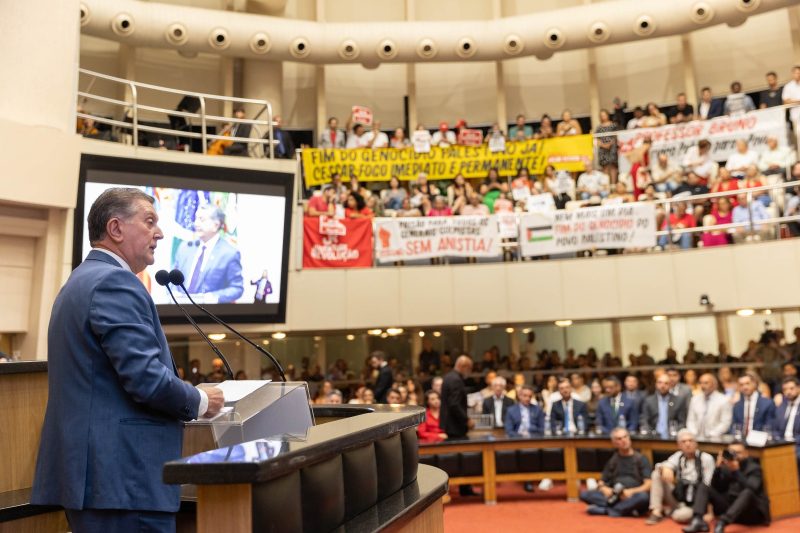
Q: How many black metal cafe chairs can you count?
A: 0